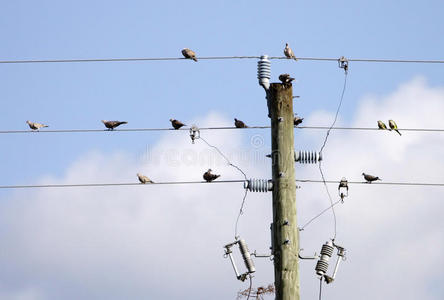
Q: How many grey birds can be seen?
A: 11